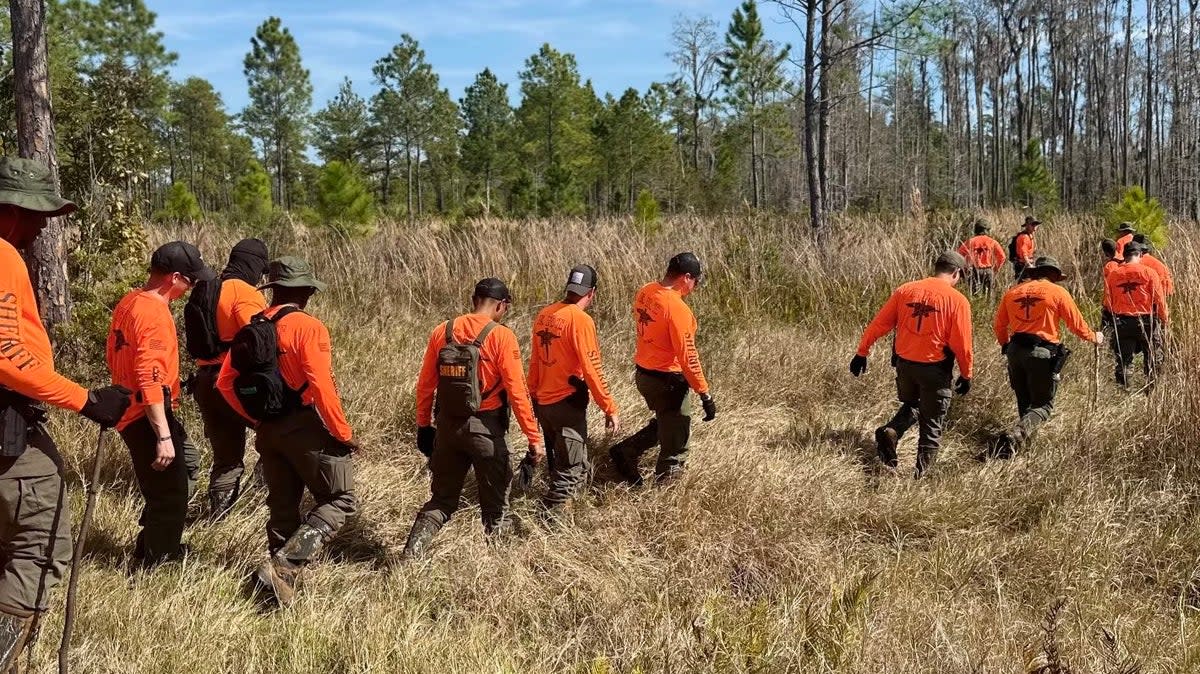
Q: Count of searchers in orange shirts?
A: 15